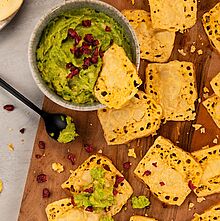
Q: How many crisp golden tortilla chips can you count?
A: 14